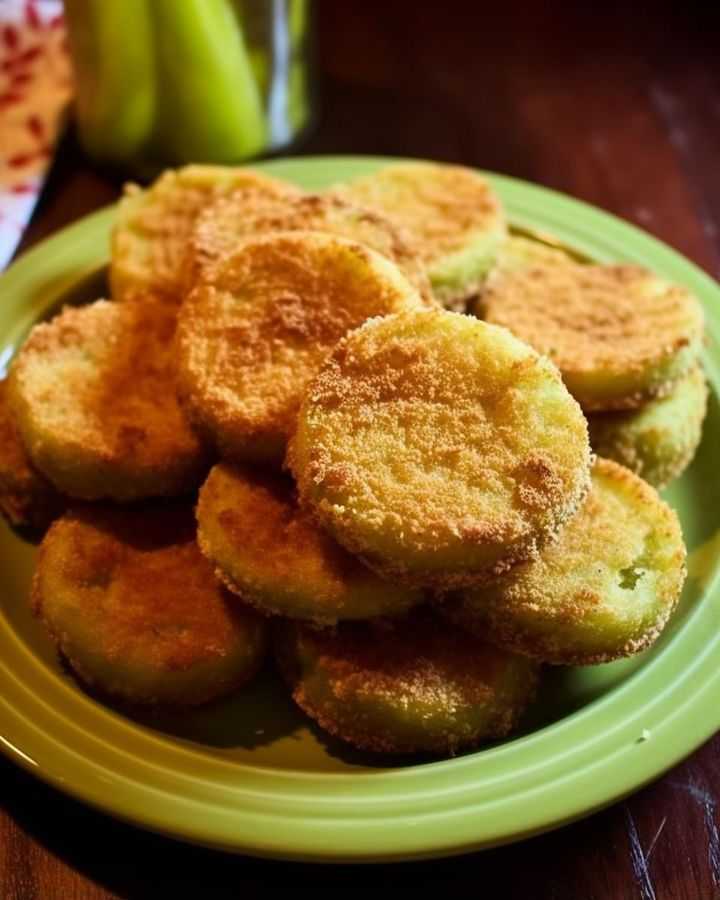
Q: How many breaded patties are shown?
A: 14